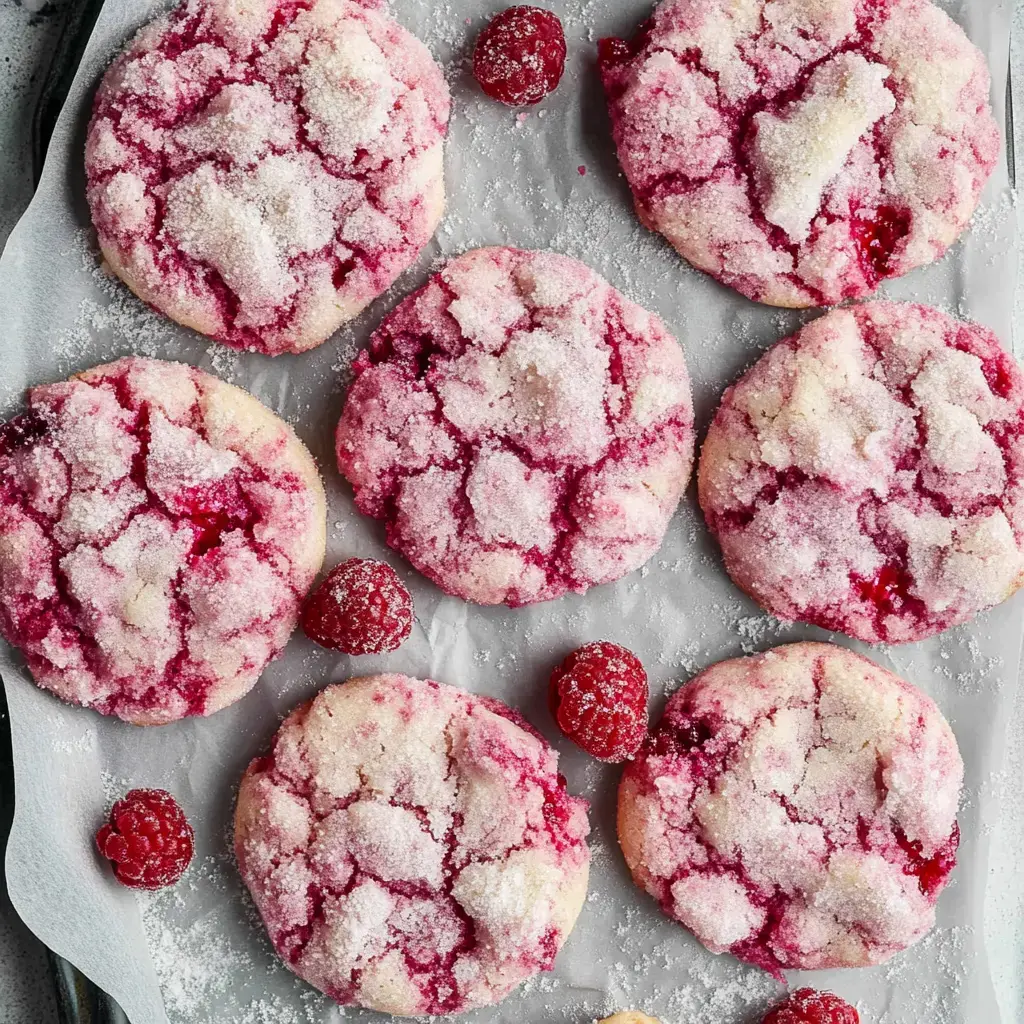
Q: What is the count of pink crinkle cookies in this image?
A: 7